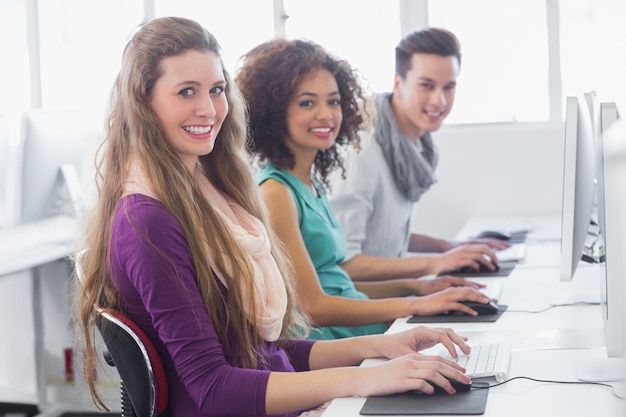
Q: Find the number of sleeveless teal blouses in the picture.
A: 1